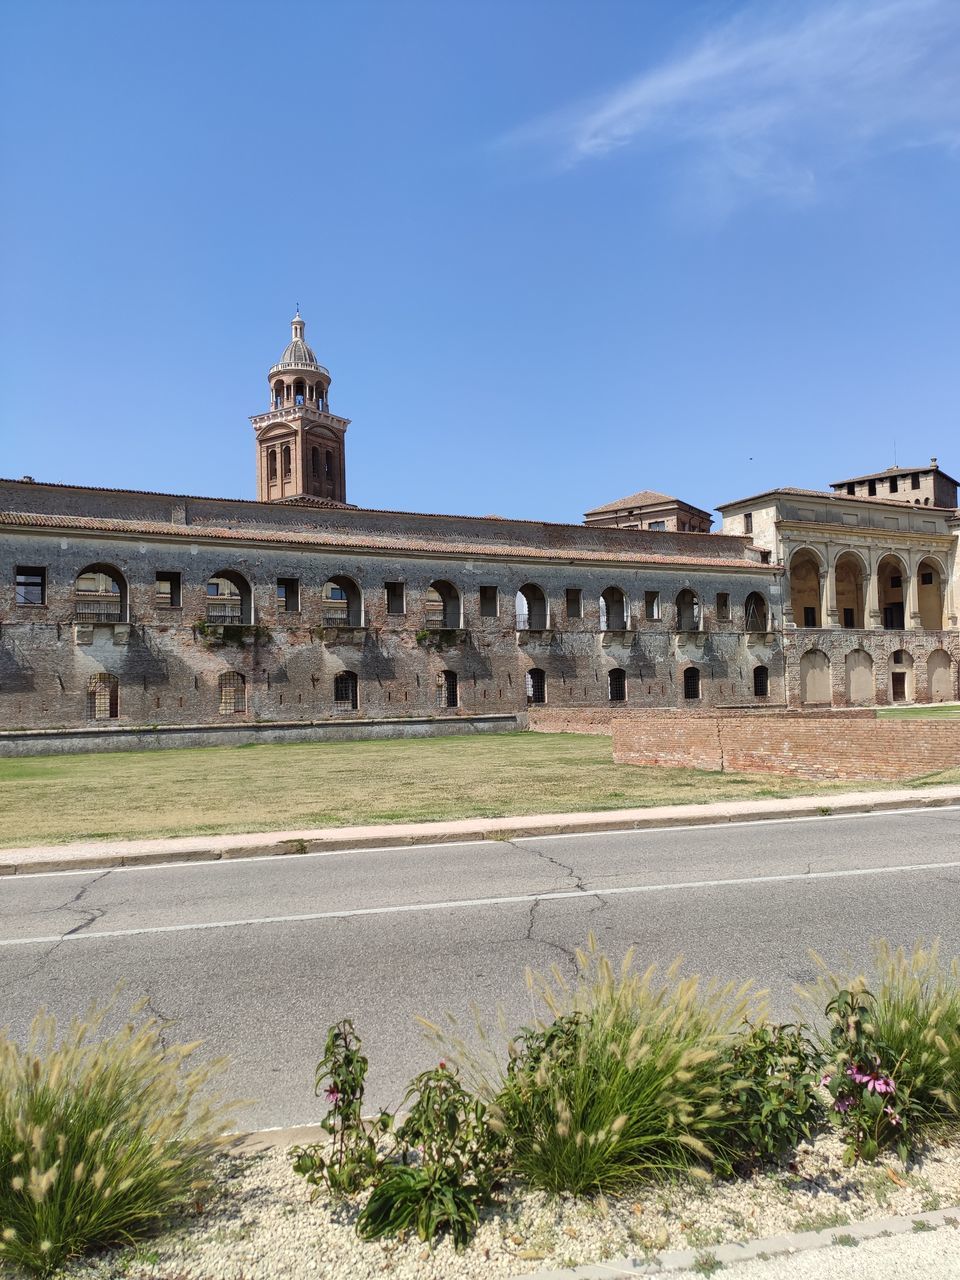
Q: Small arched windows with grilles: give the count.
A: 8